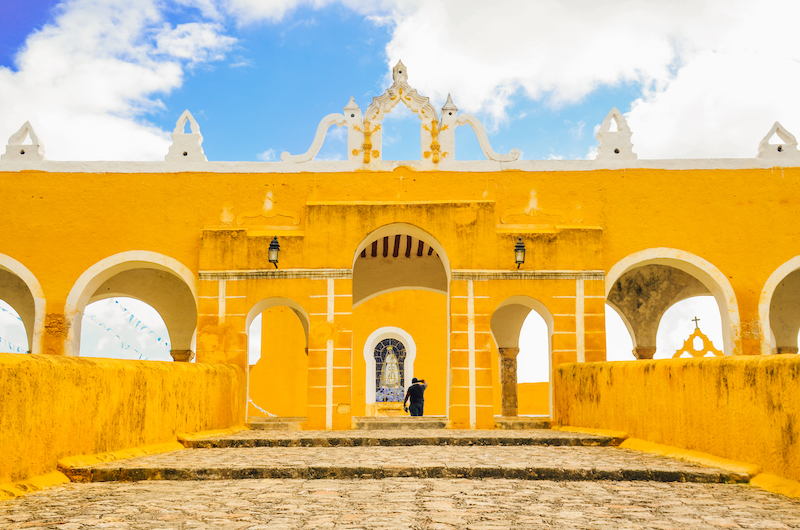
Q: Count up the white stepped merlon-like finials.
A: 4